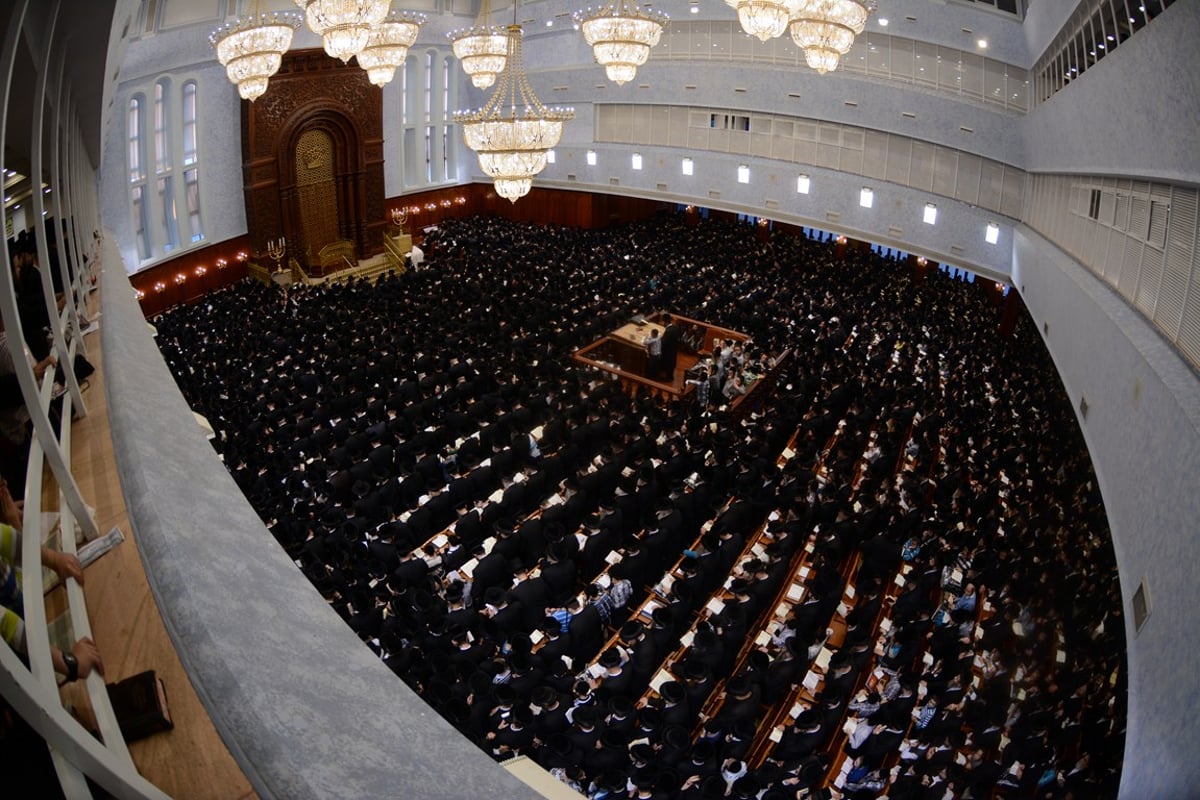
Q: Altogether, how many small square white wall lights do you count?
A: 9